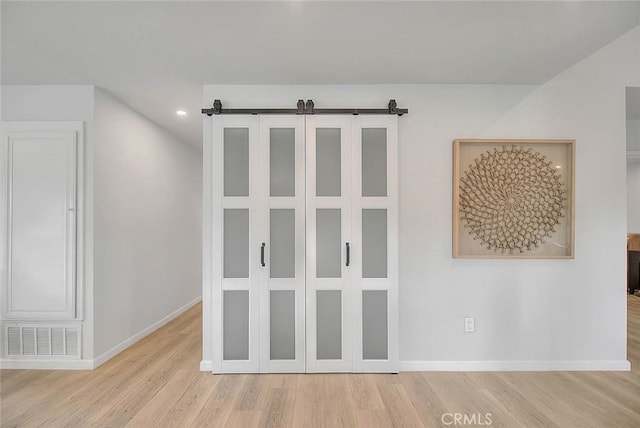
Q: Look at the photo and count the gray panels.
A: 12